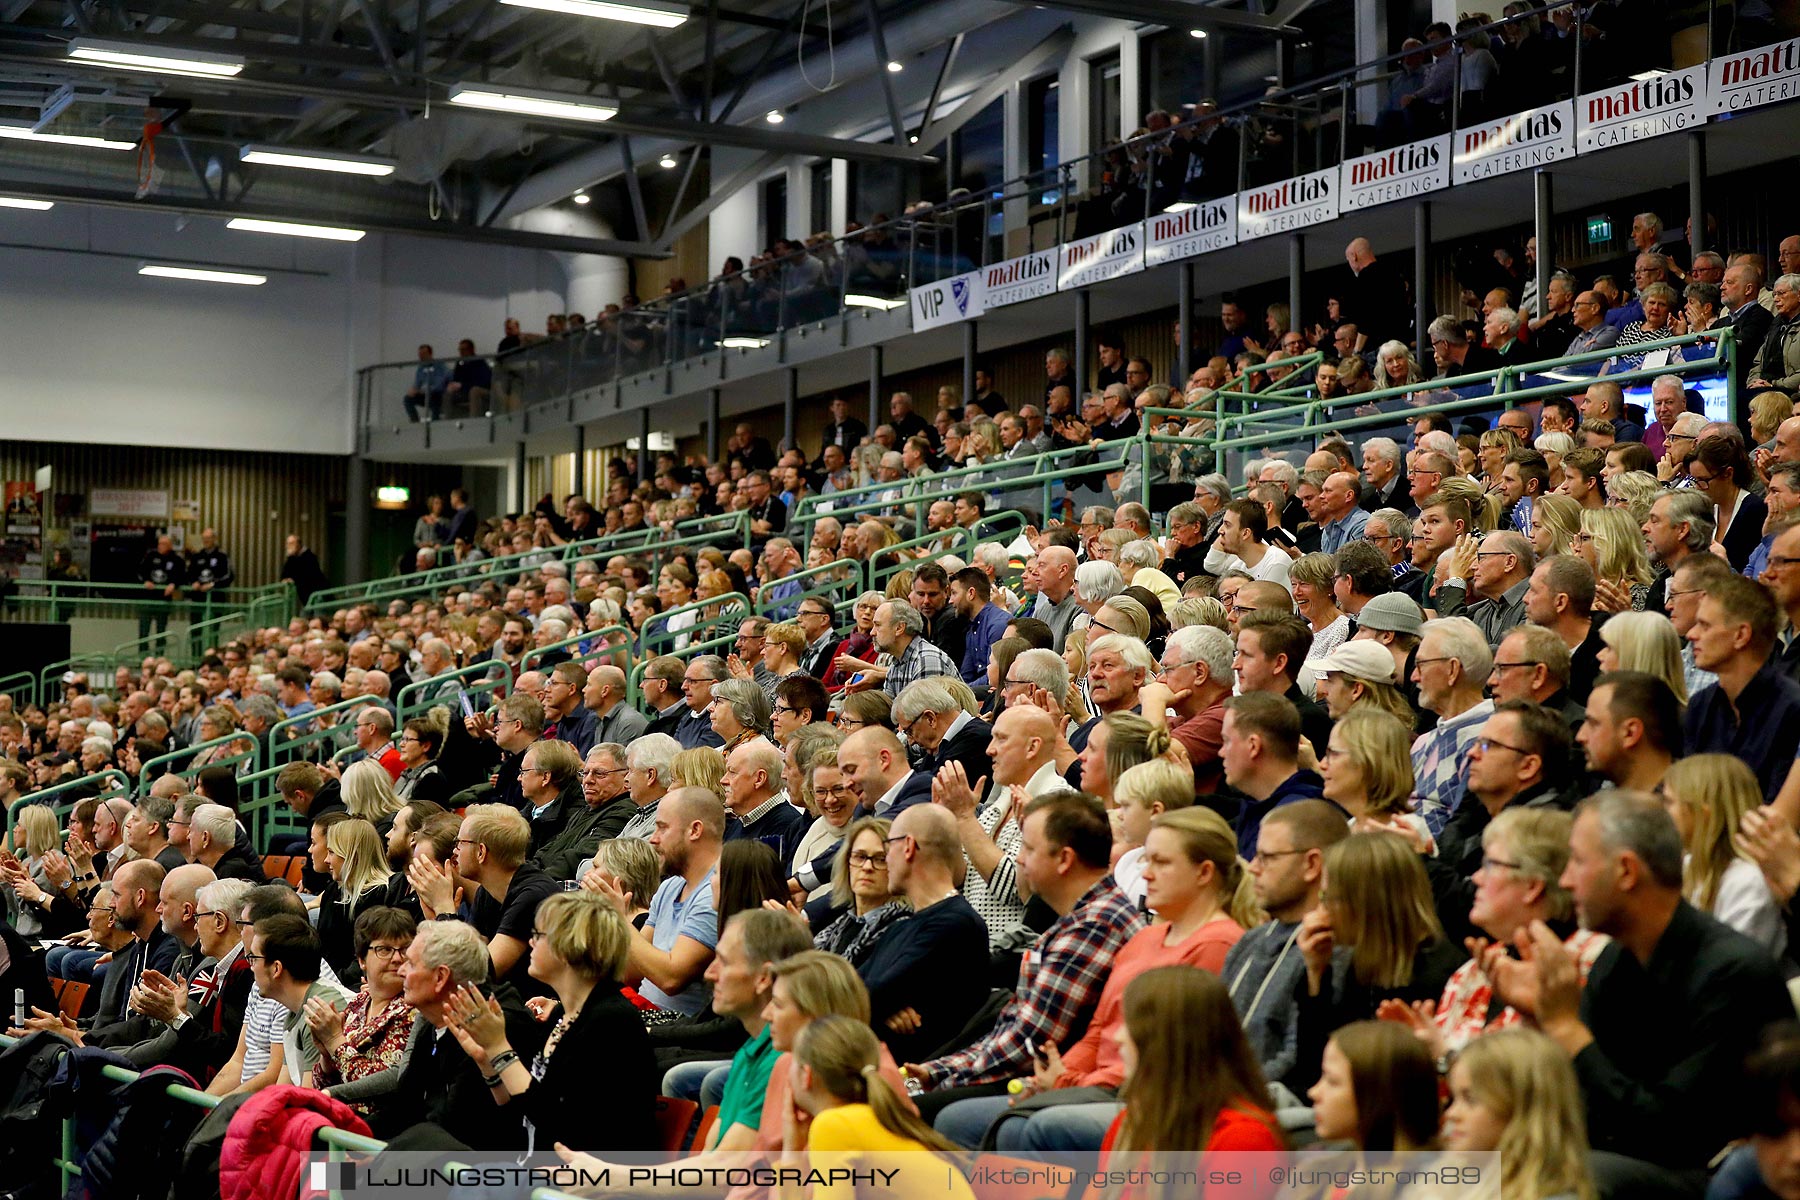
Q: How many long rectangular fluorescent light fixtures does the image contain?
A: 8